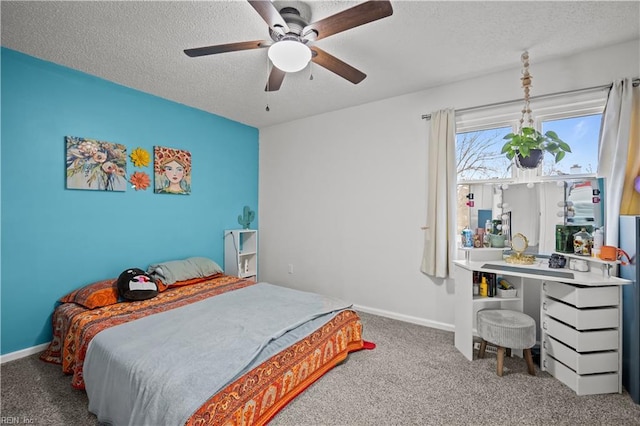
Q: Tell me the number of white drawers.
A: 5